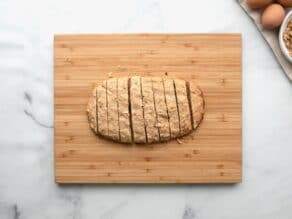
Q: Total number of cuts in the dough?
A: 9